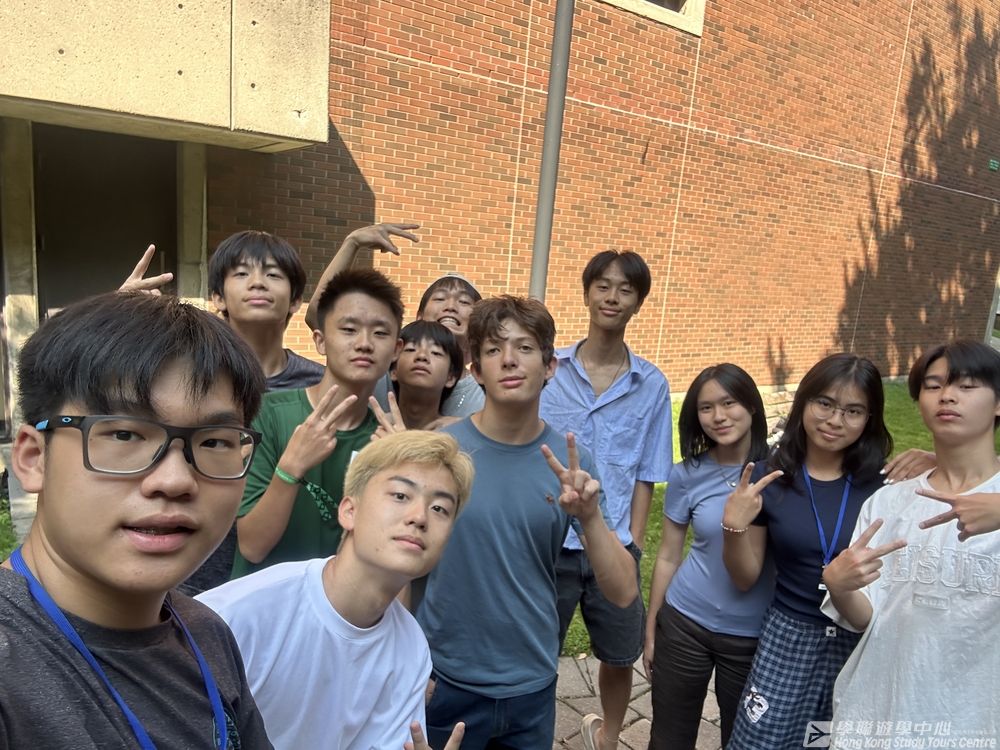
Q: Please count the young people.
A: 11